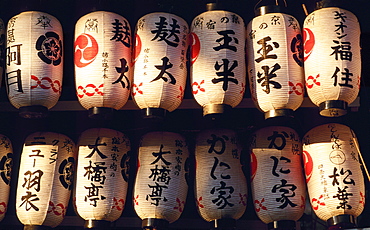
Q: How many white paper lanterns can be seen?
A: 13